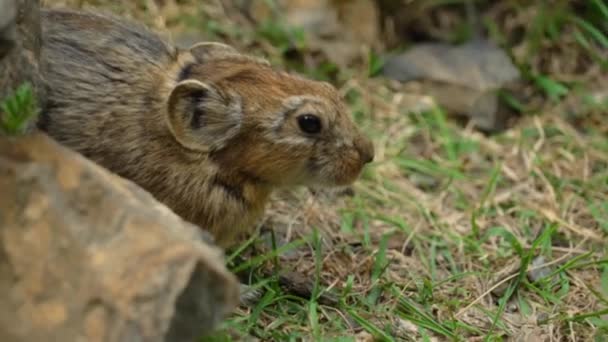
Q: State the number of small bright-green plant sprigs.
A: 1